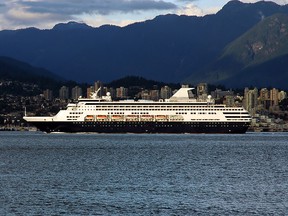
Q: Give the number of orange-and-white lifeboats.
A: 6